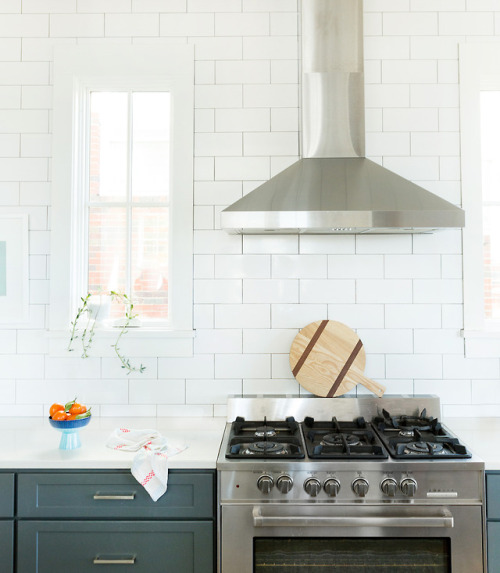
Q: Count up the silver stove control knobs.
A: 7